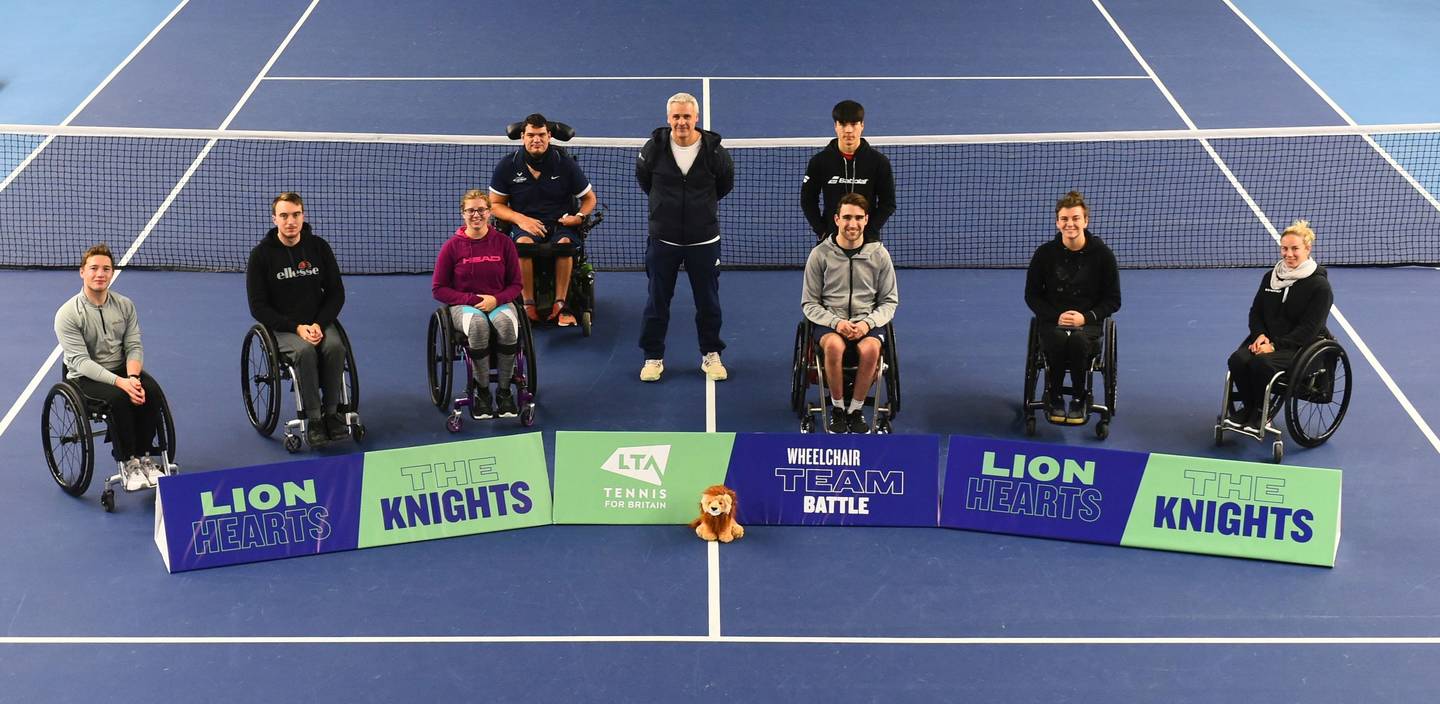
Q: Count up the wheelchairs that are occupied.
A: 7